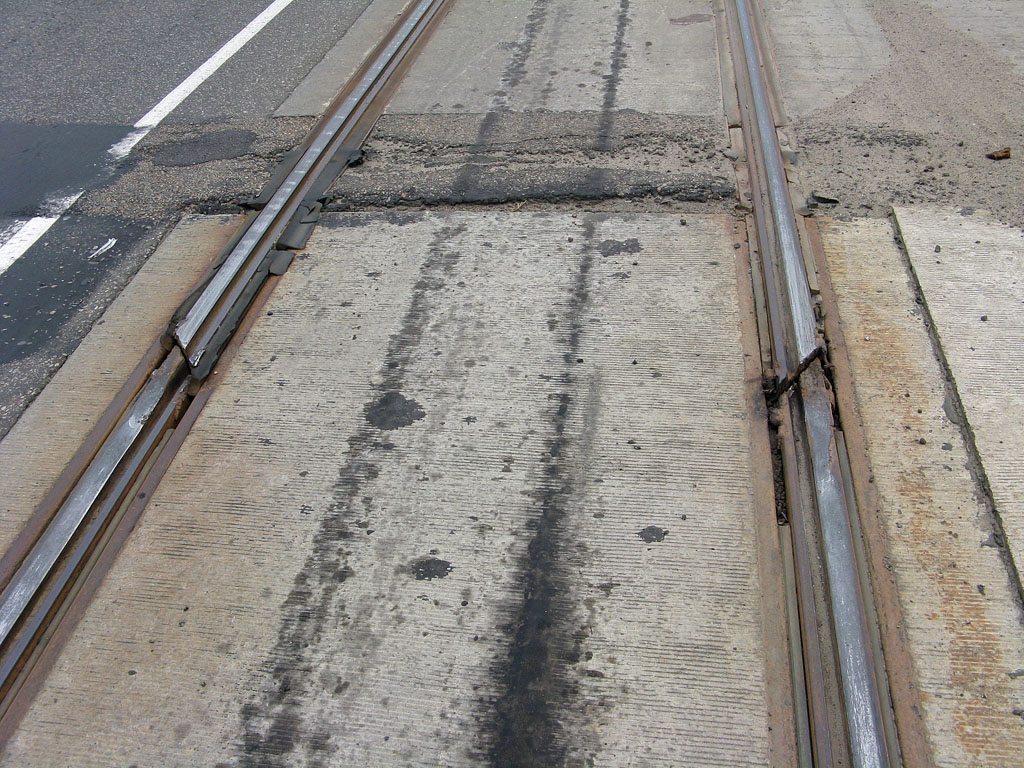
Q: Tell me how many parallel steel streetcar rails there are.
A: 2